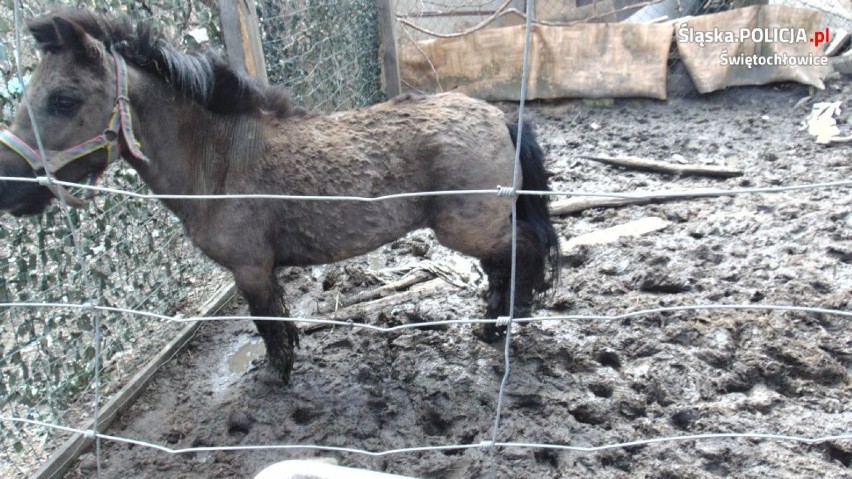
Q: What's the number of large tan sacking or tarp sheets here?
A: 2